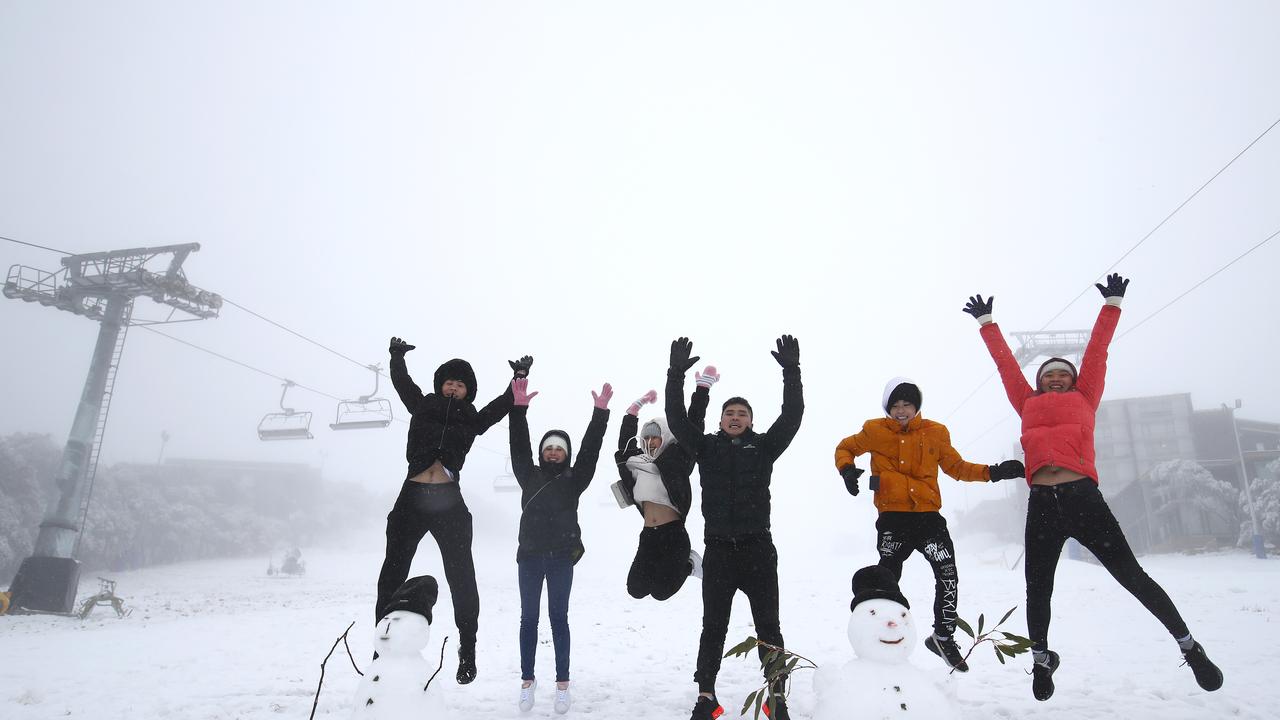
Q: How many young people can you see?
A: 6